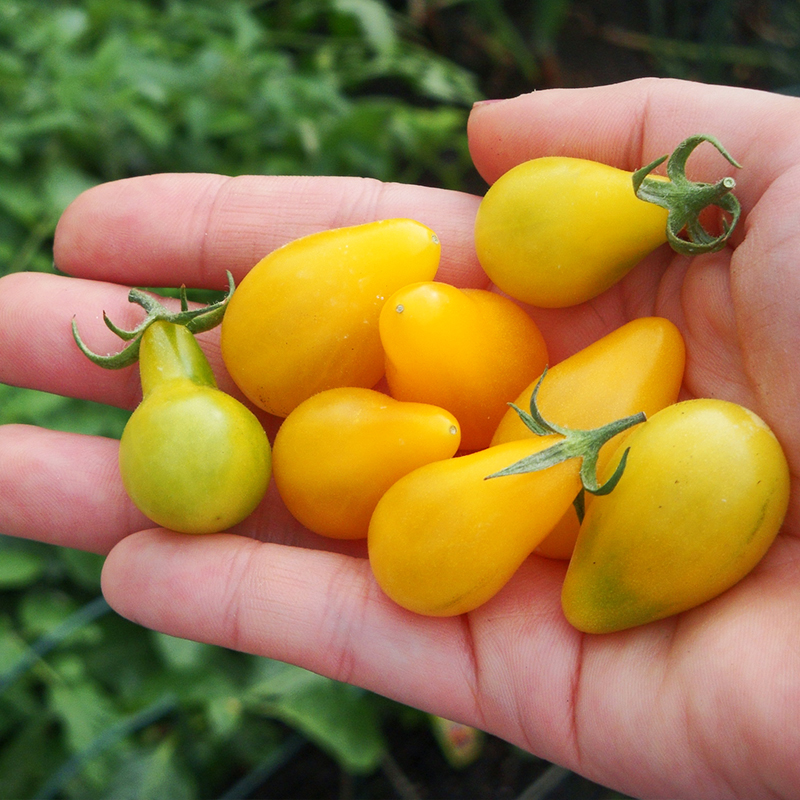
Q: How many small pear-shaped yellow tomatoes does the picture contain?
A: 8